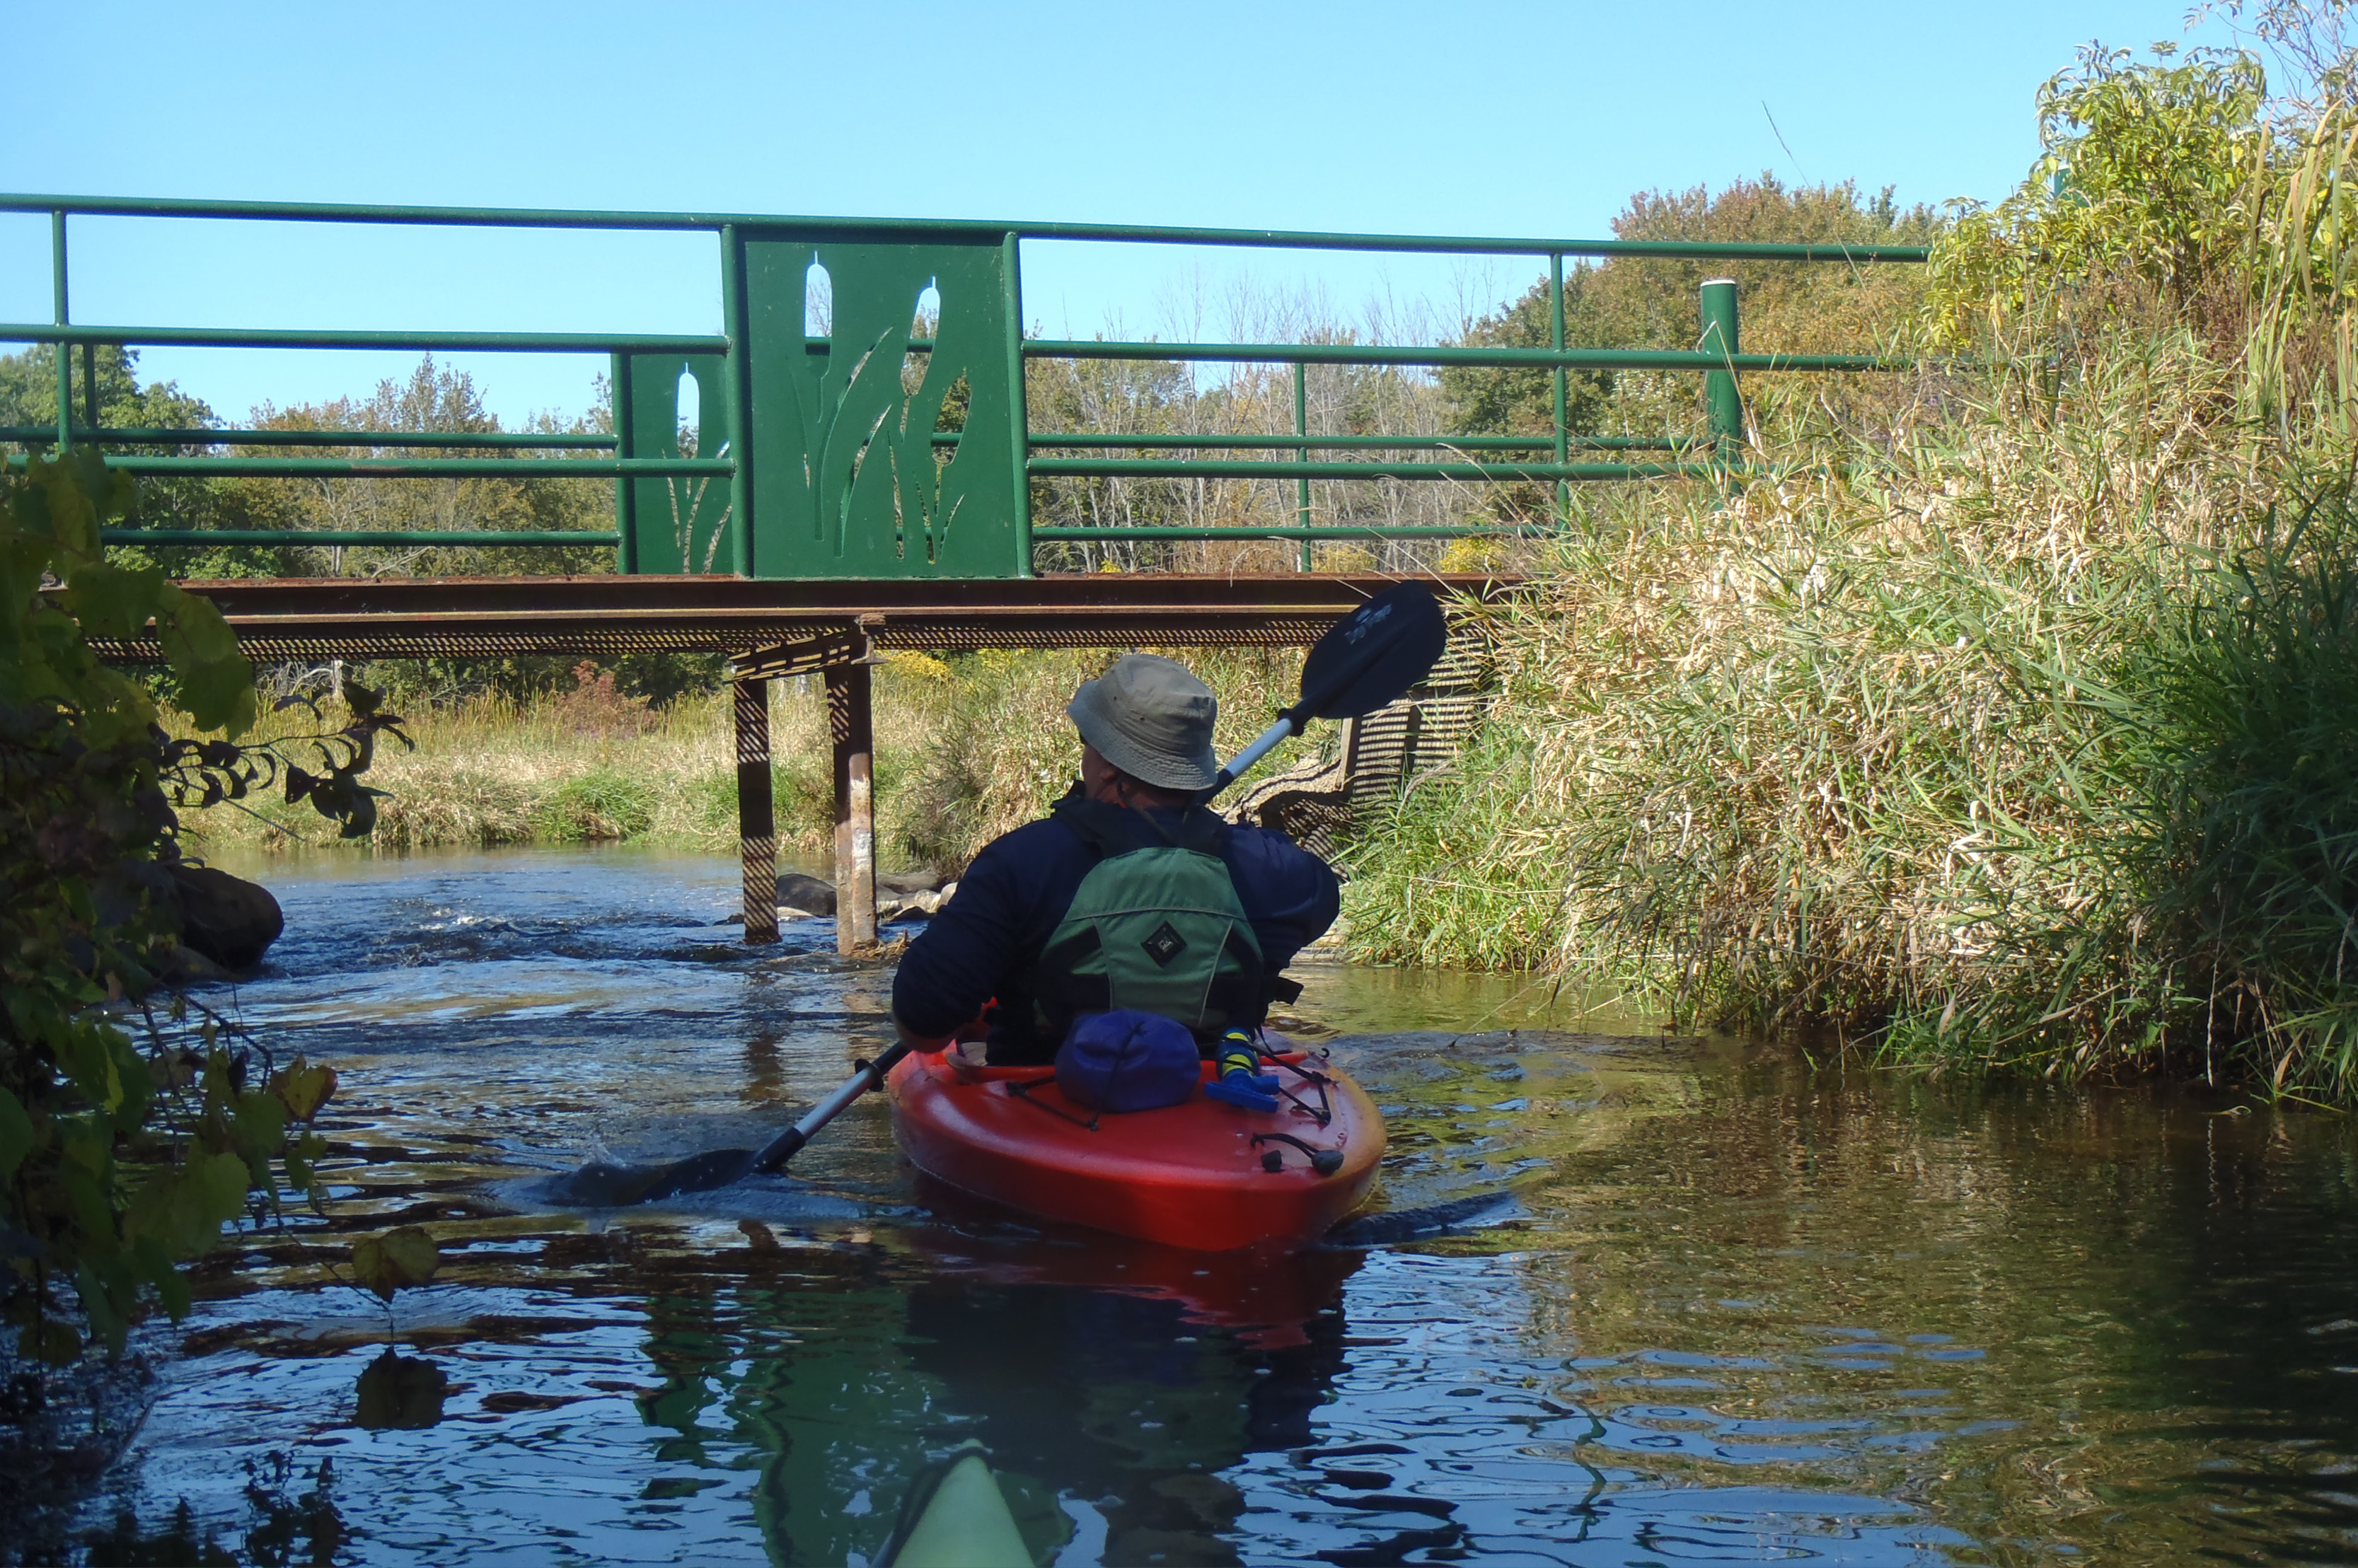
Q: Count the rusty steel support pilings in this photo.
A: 2